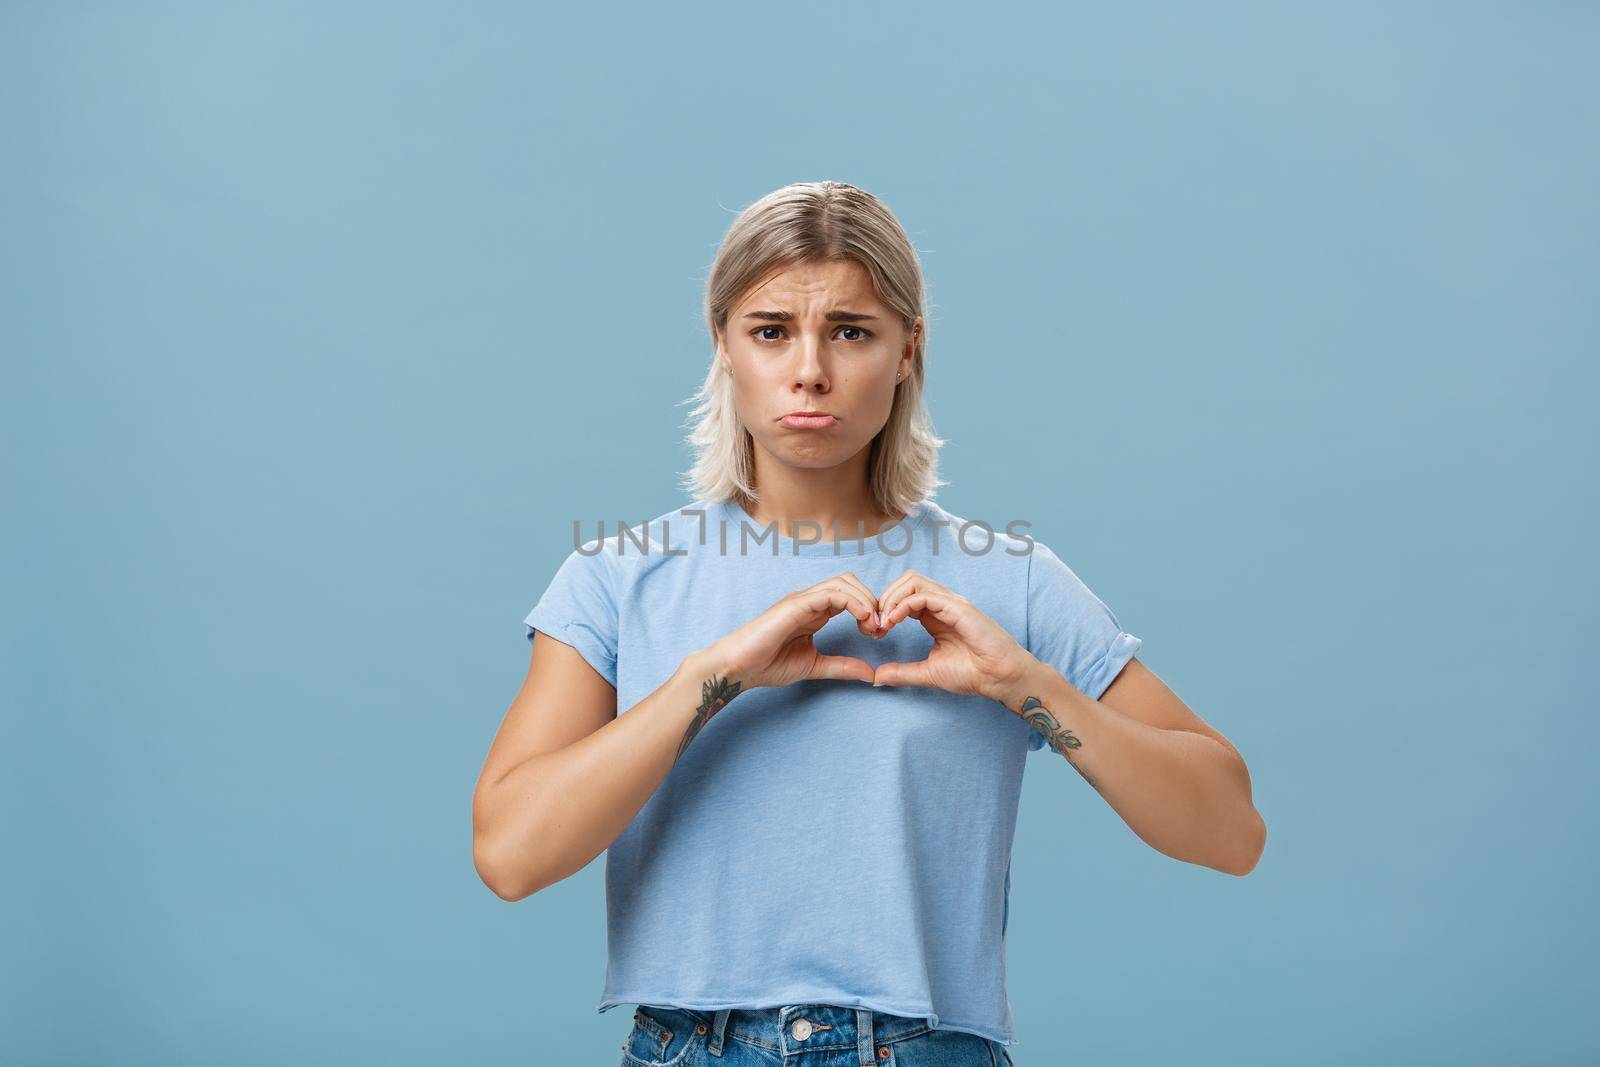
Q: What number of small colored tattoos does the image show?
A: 2